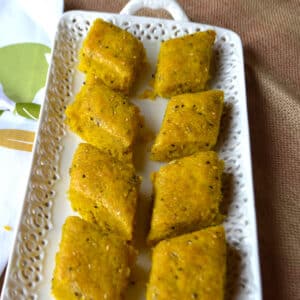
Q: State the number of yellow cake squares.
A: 8